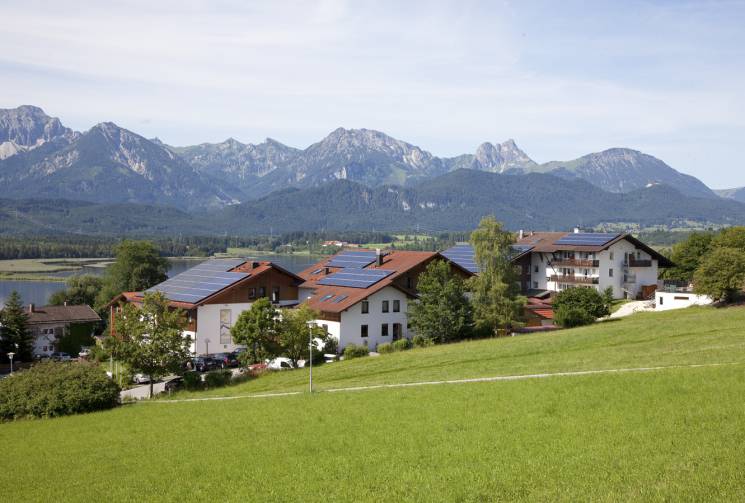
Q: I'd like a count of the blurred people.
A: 0